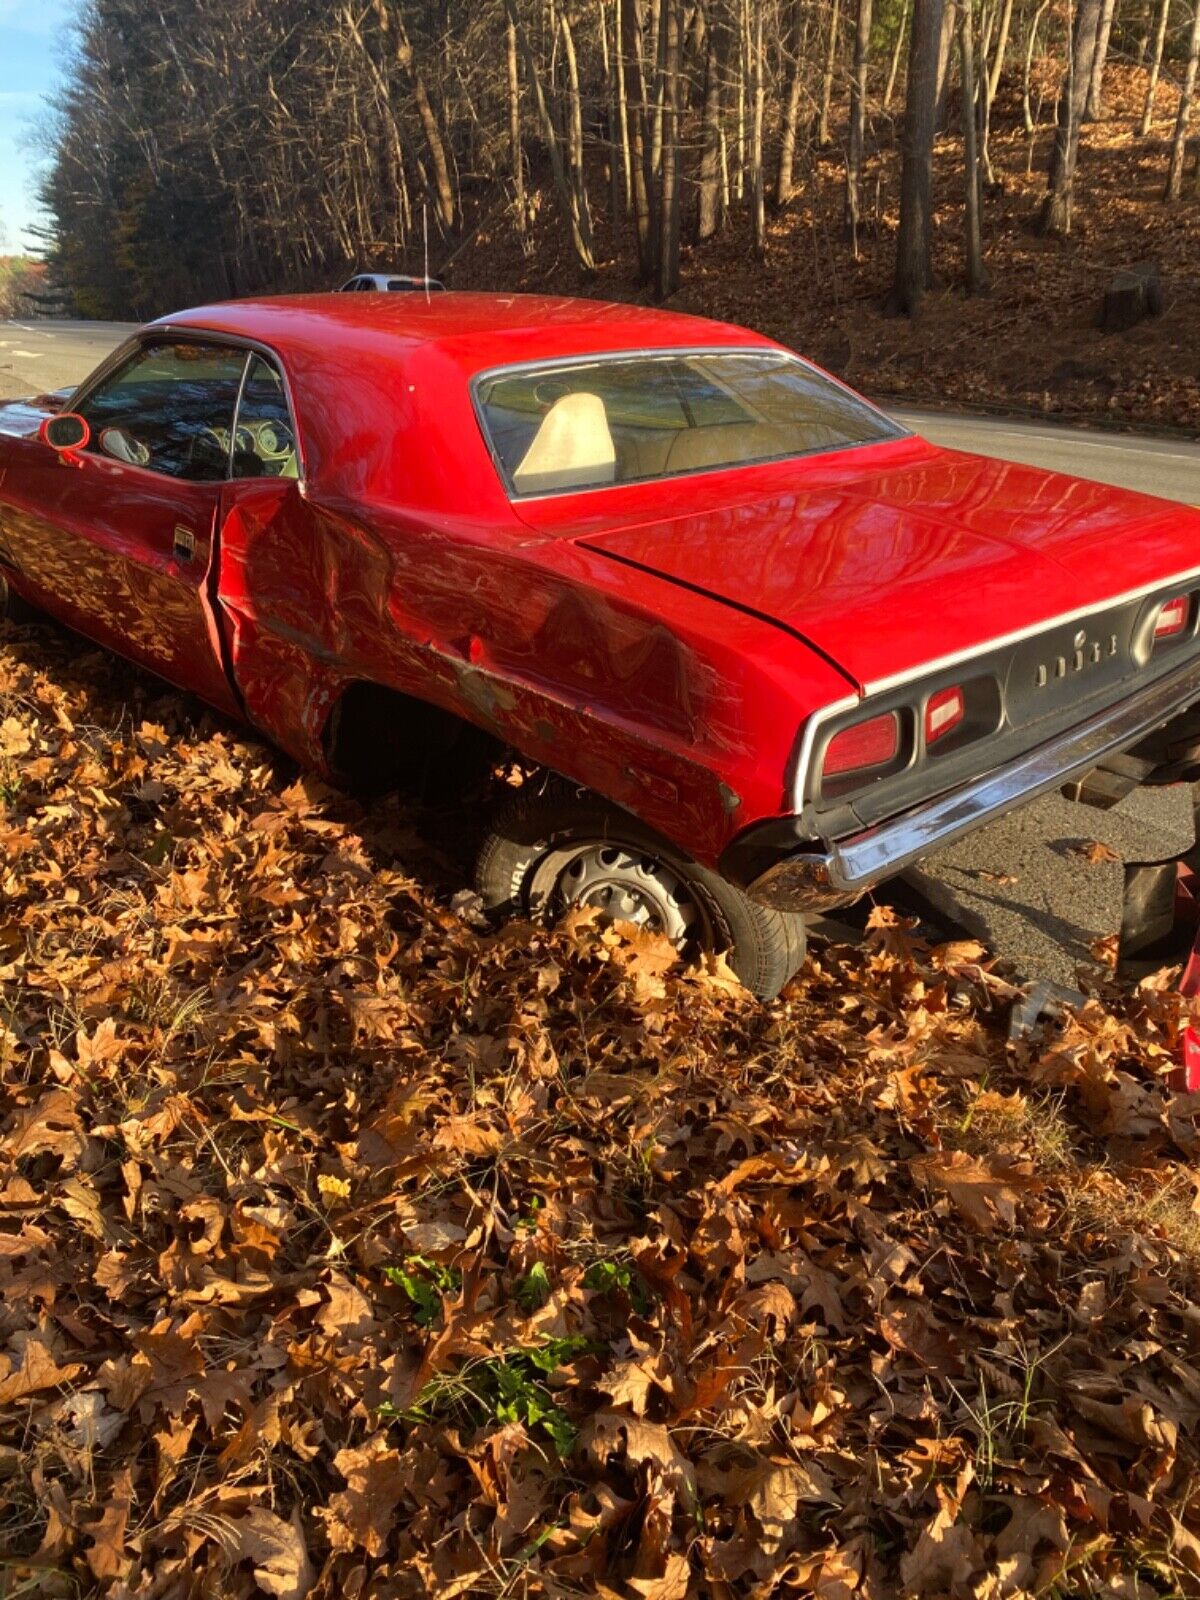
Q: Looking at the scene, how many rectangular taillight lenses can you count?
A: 3